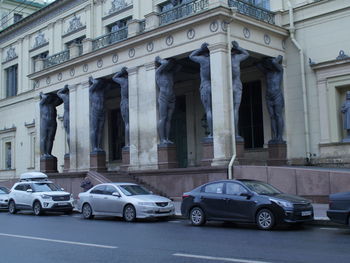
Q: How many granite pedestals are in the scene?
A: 8